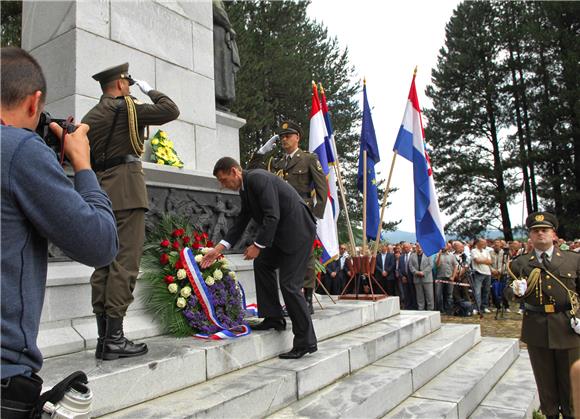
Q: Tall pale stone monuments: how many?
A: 1